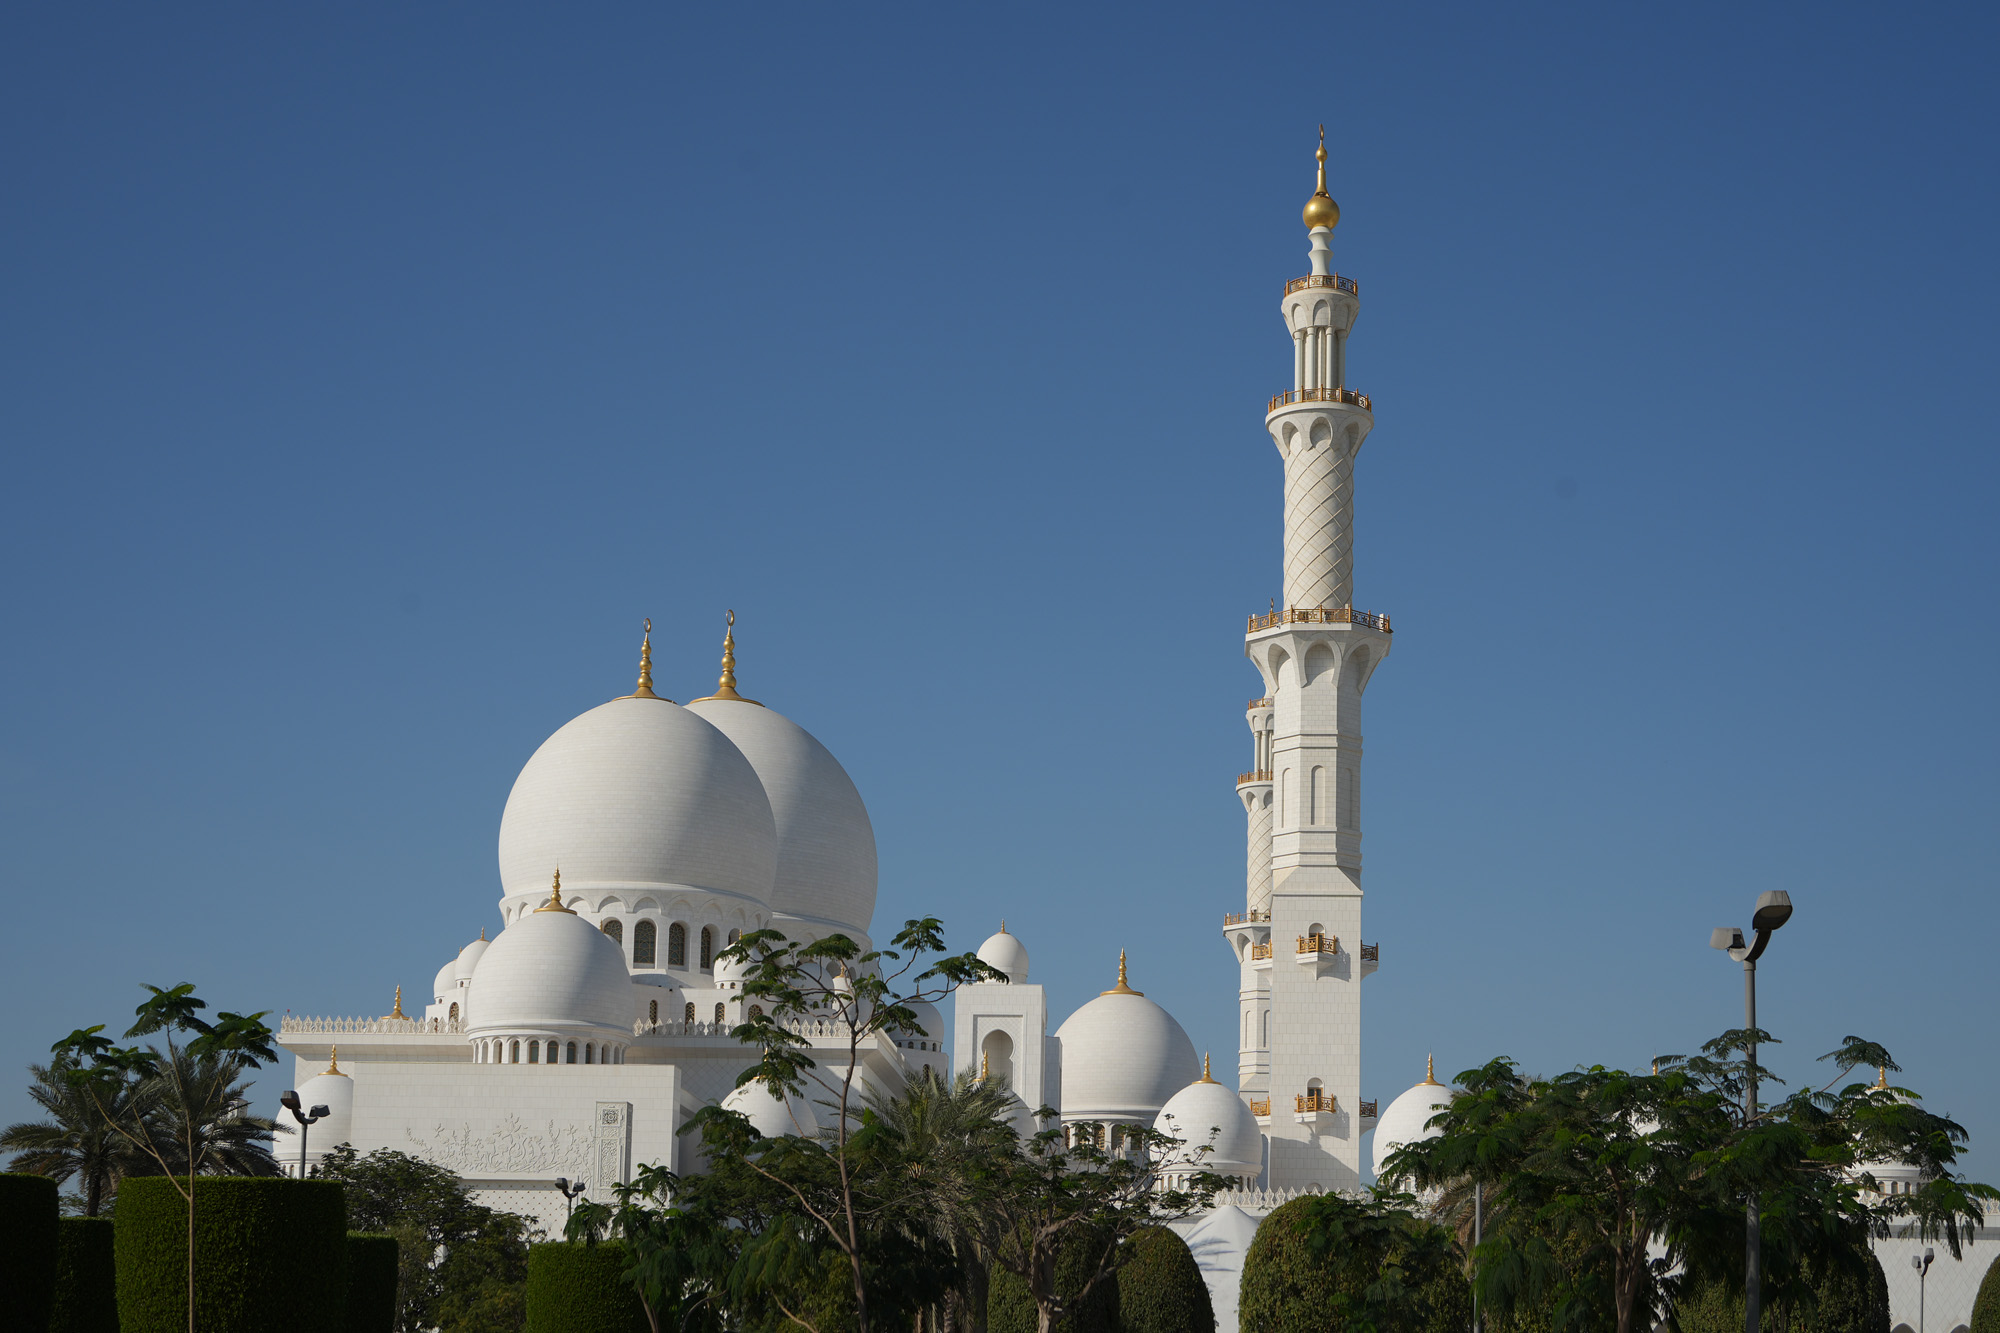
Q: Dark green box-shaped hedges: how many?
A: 5